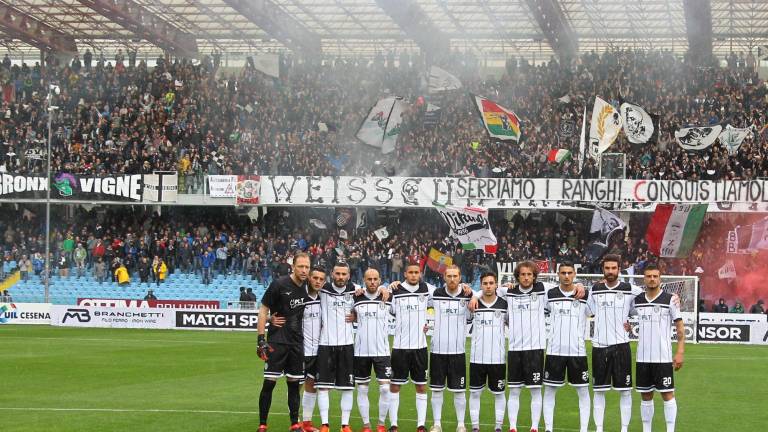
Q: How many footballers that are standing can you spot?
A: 11